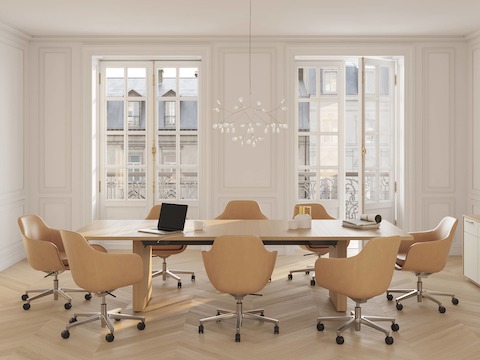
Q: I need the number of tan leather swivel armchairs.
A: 8